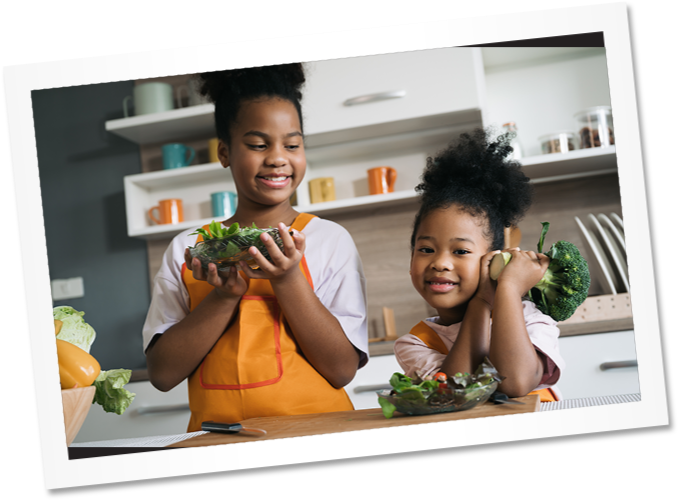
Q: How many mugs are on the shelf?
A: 8